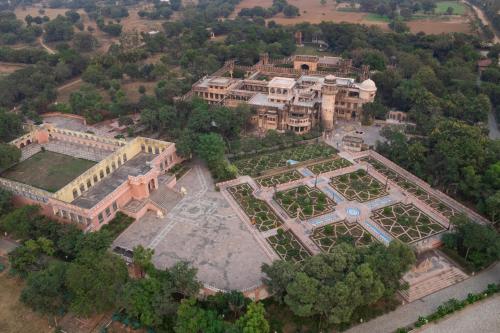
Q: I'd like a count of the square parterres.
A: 4